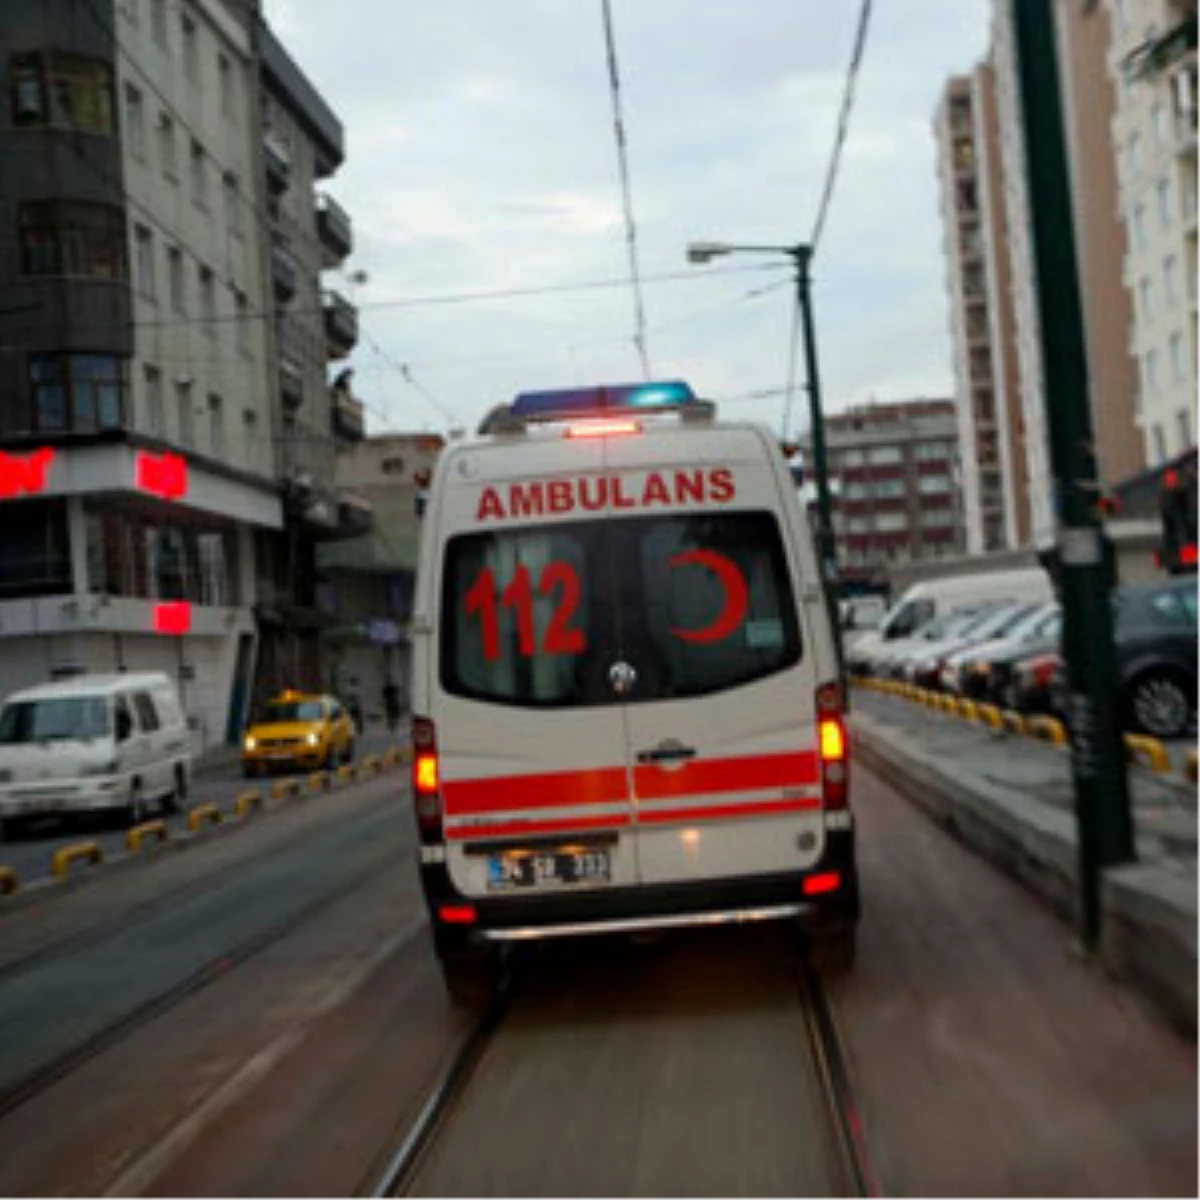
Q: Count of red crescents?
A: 1